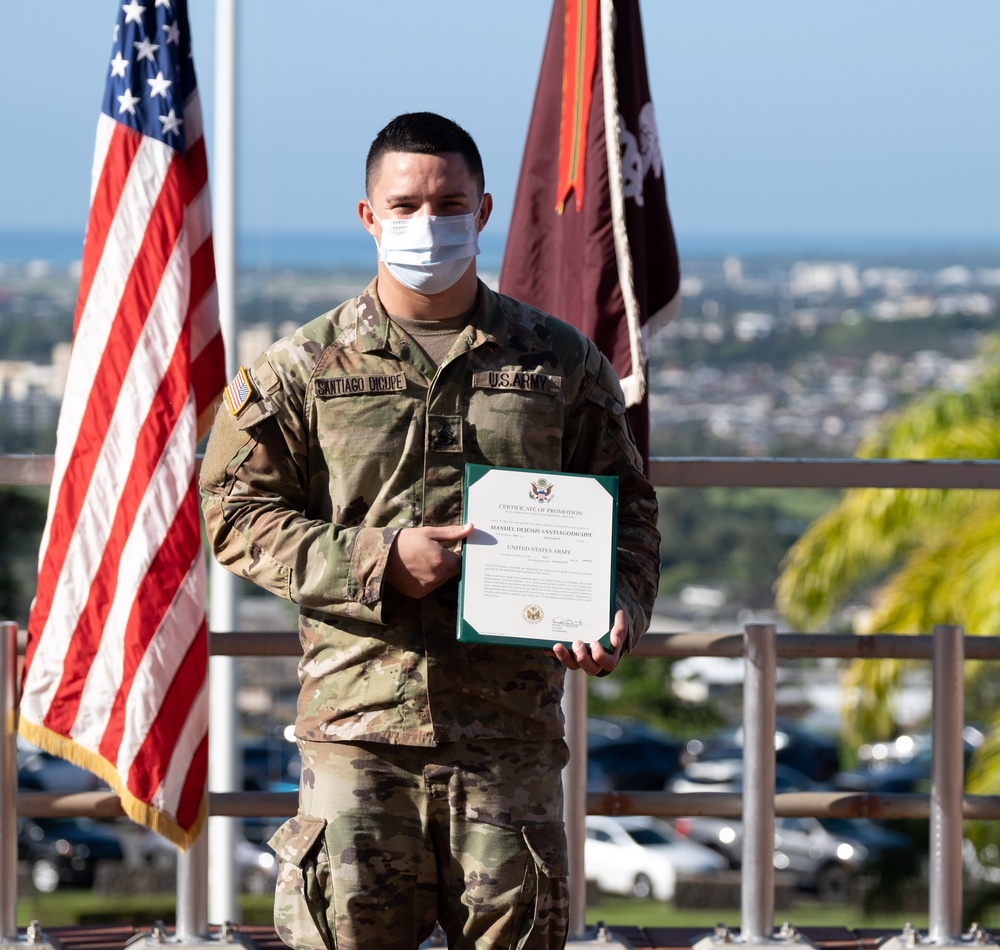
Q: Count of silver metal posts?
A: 5